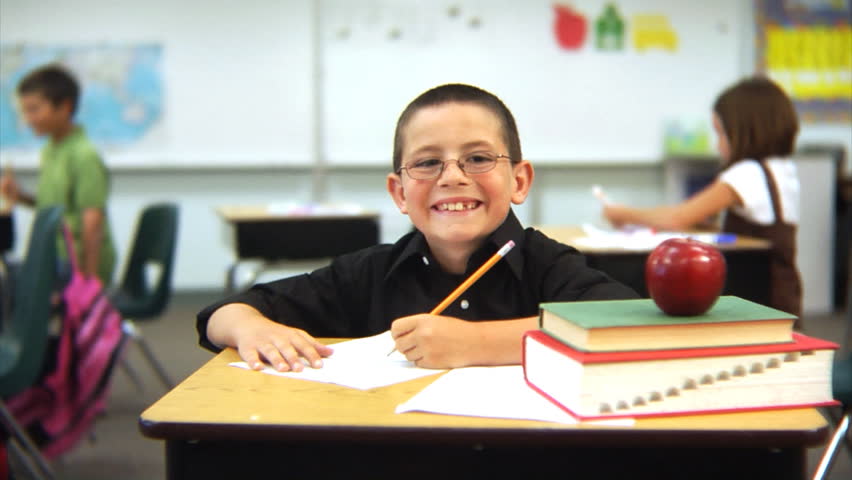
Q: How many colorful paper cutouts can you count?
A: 3